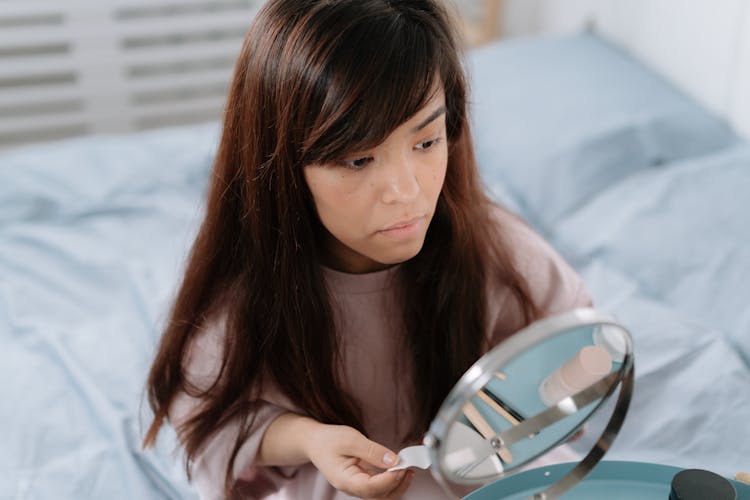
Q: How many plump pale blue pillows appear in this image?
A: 1